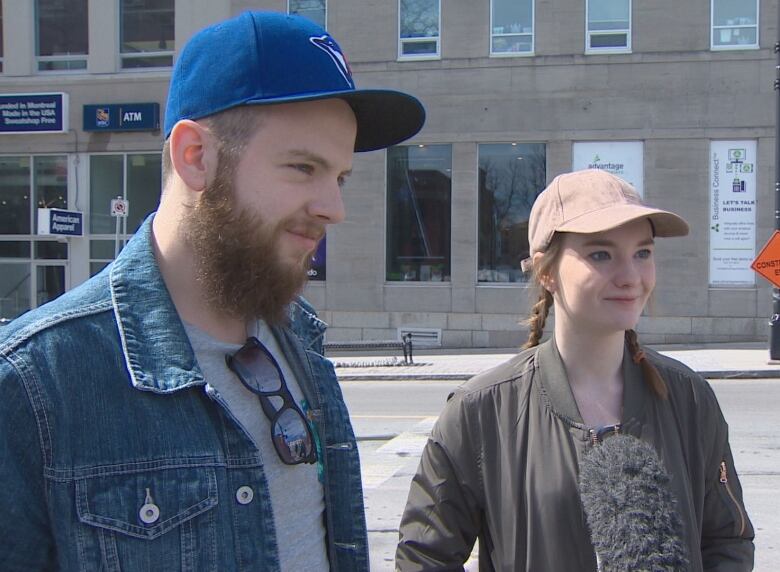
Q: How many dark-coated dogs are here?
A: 0